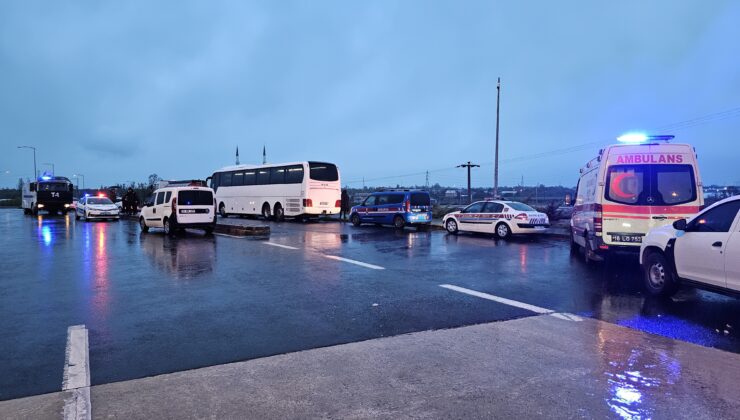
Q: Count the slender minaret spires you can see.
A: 2